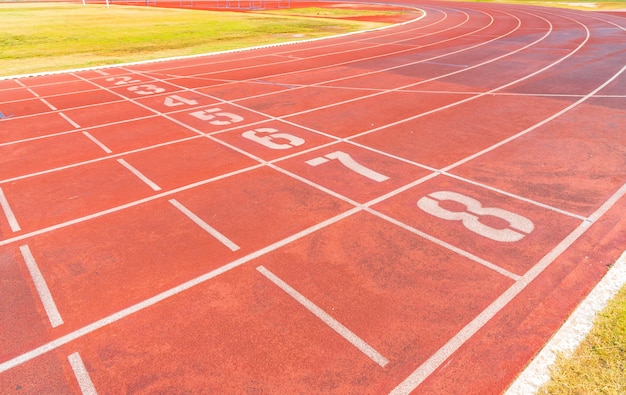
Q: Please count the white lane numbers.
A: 8